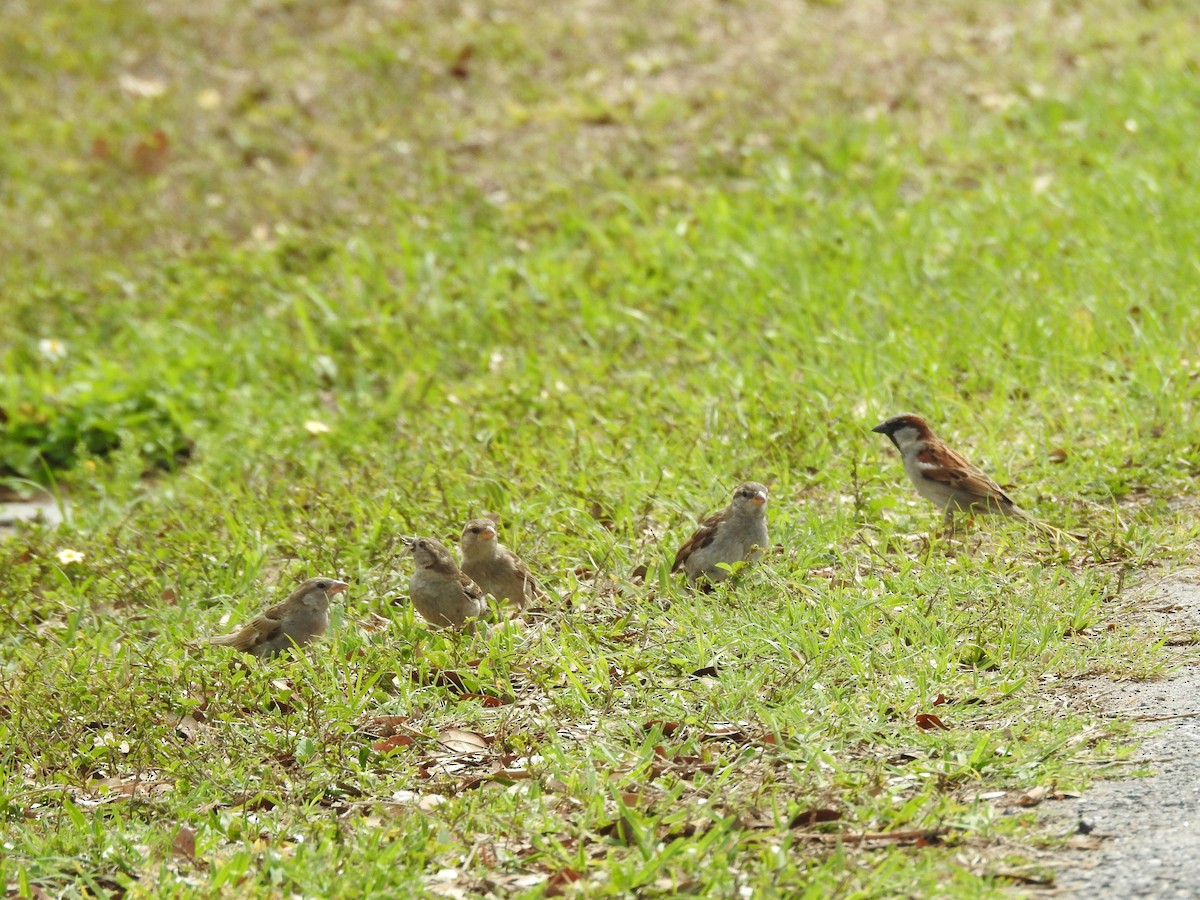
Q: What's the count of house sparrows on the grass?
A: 5